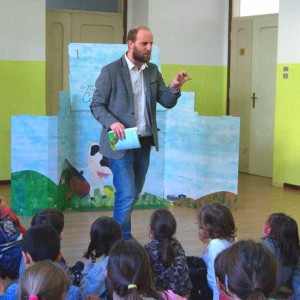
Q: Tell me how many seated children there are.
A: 10